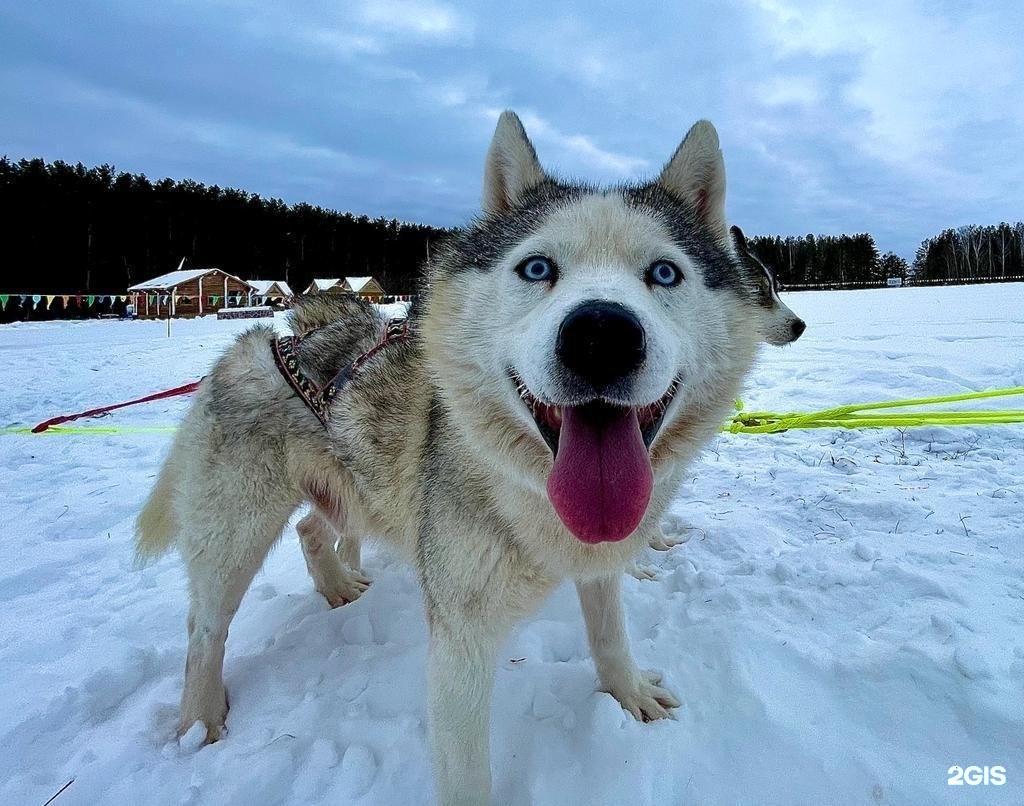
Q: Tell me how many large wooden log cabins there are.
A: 1